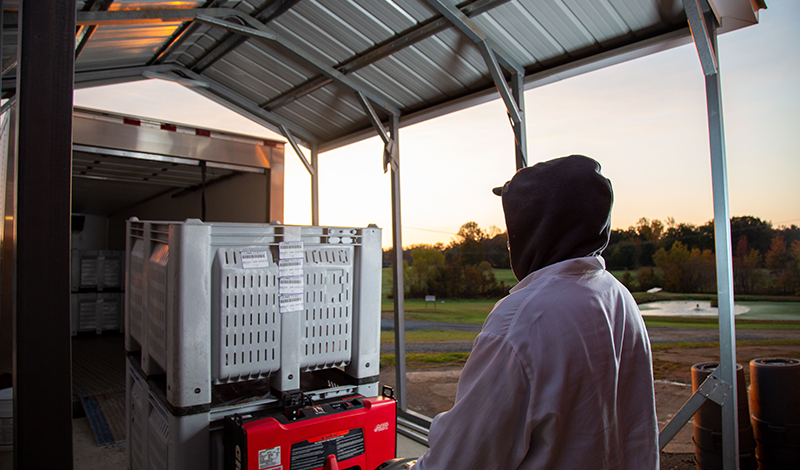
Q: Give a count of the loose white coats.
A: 1